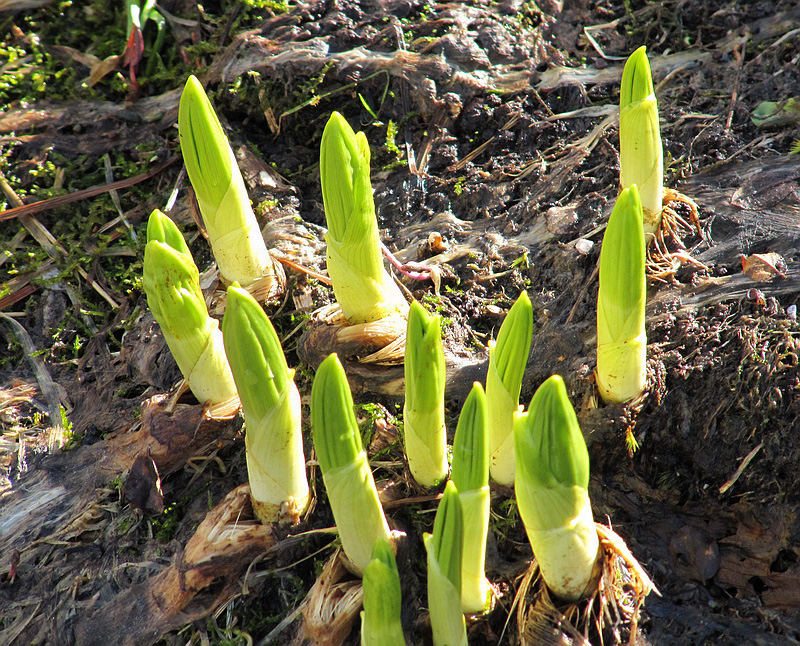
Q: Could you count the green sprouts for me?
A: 13